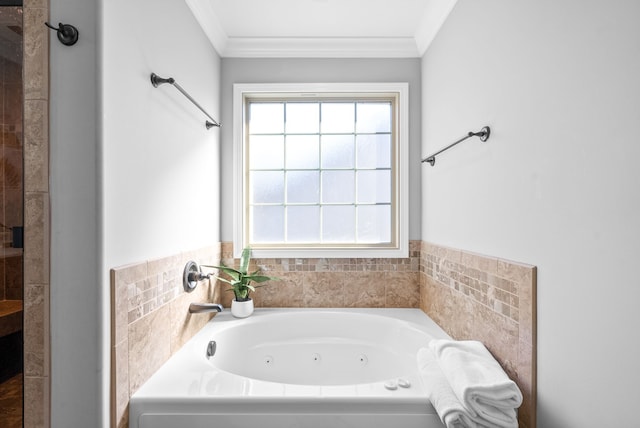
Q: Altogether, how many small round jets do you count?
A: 3